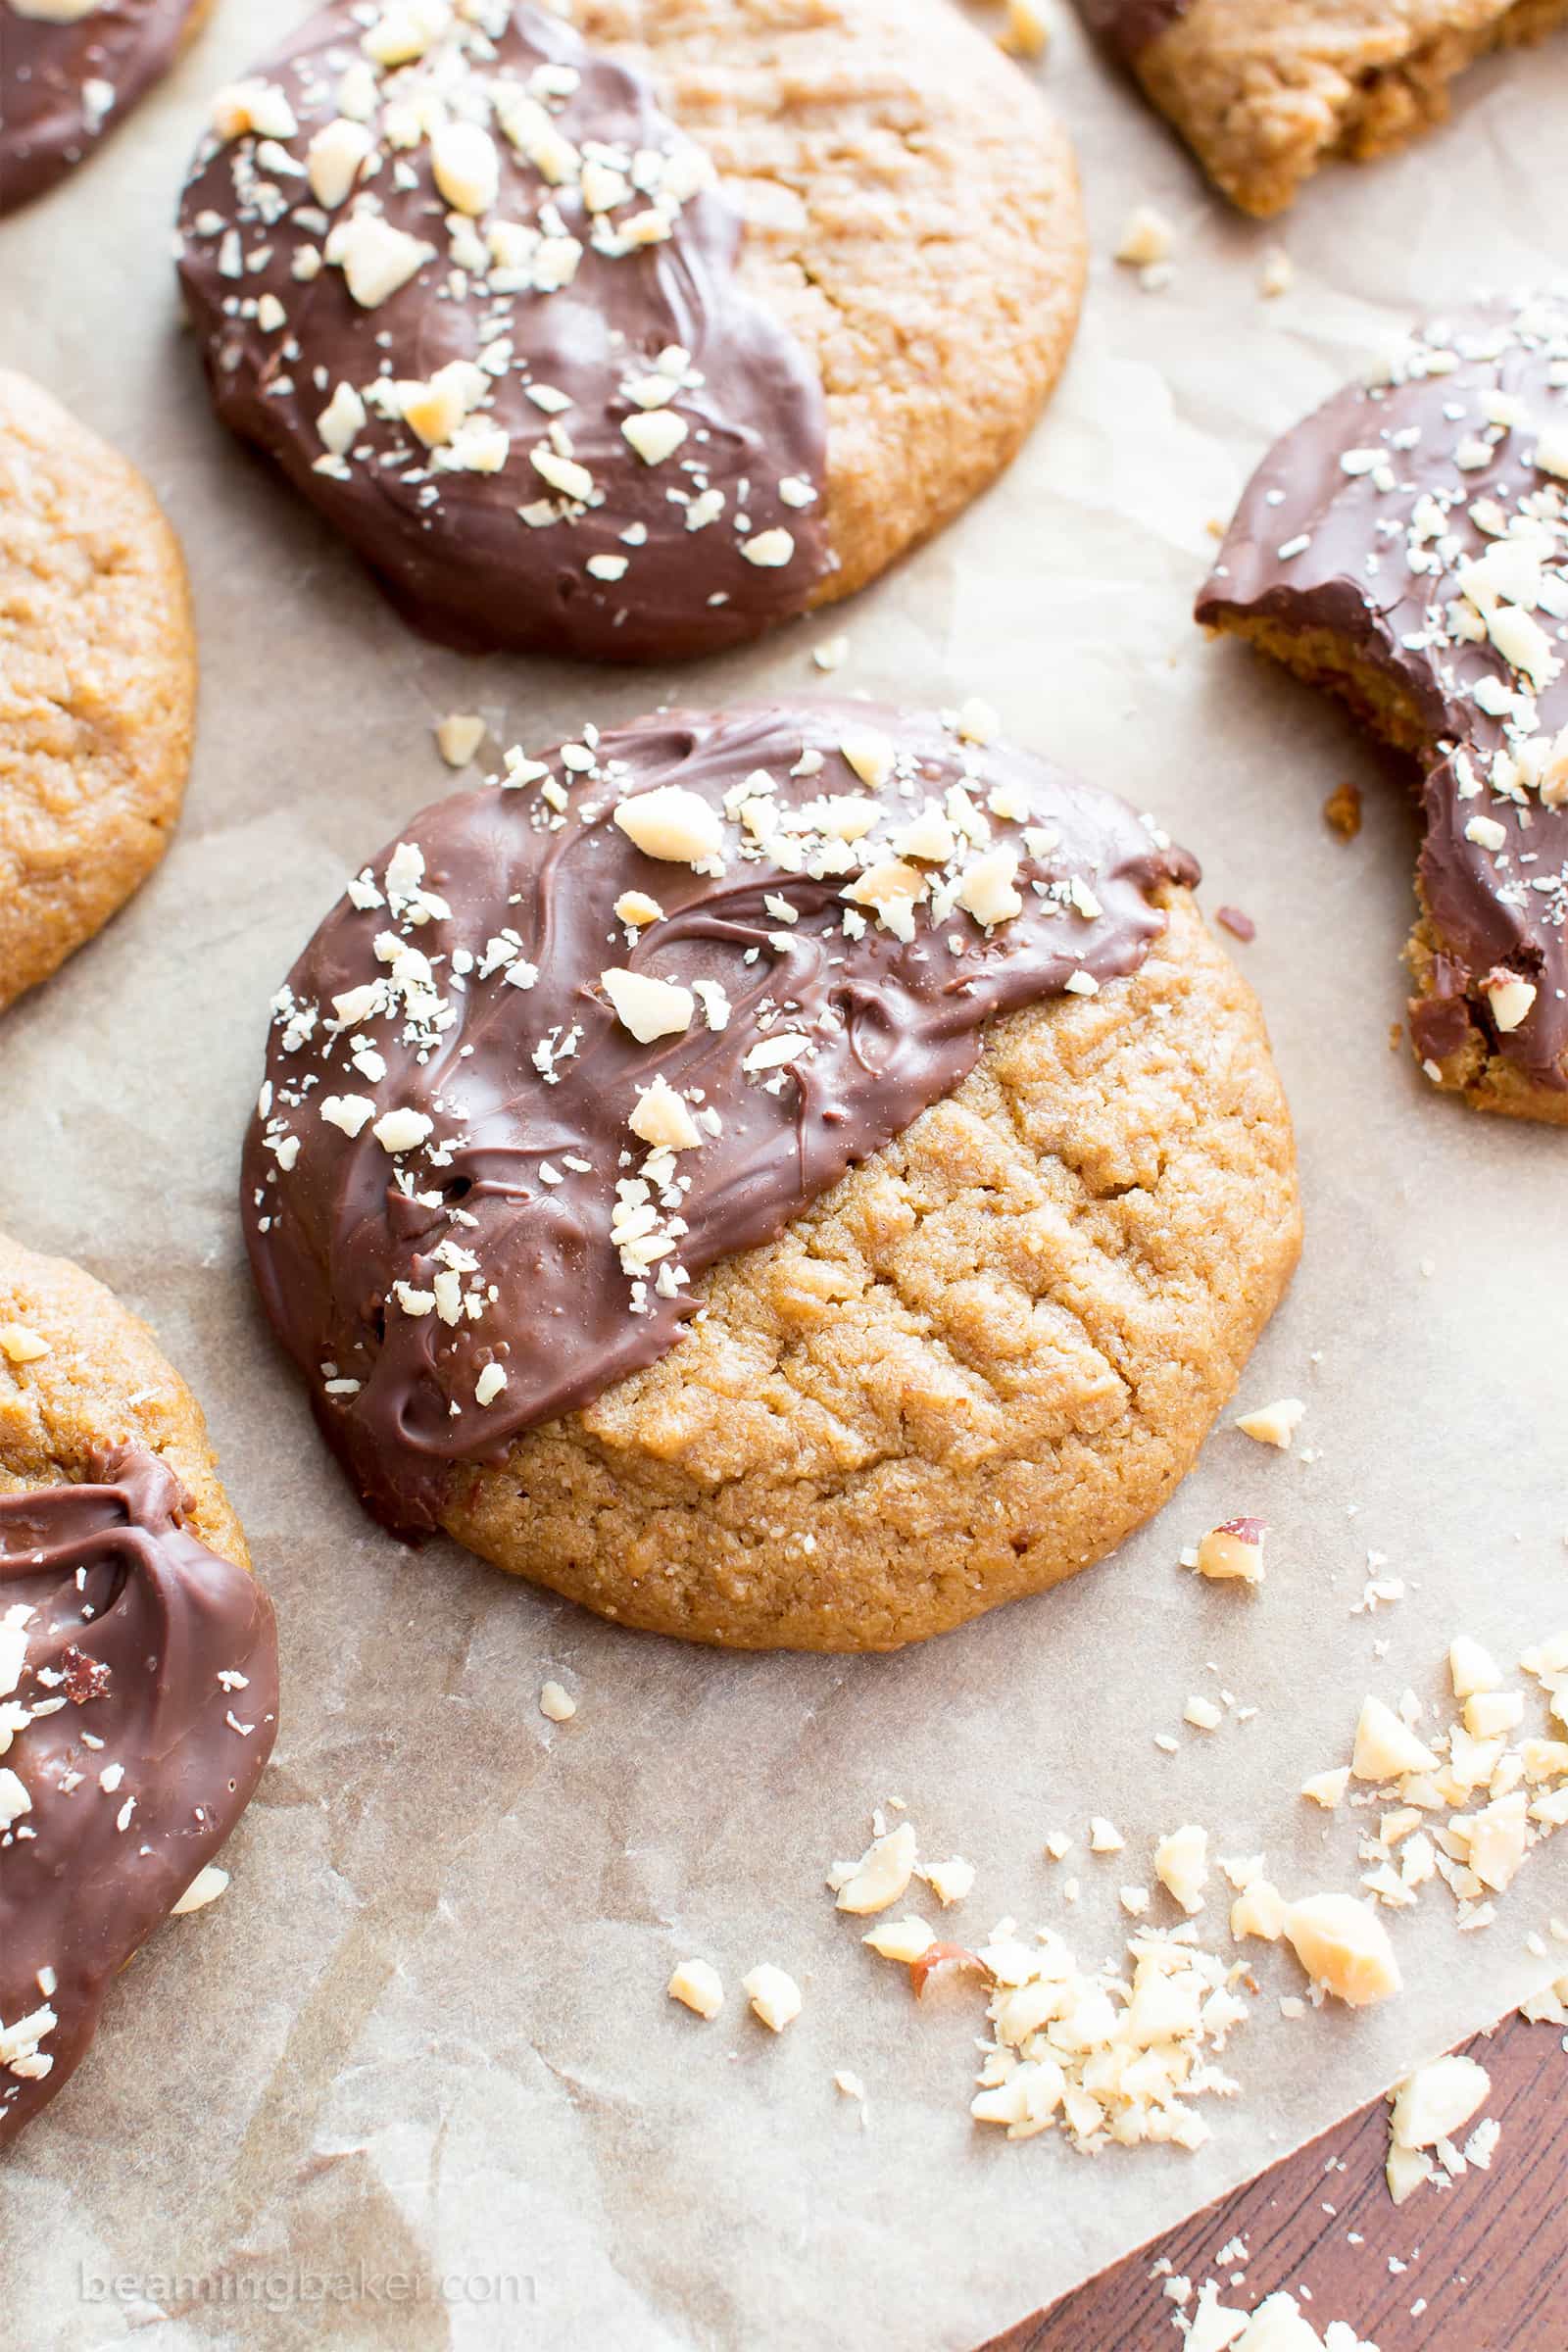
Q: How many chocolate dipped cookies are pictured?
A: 6